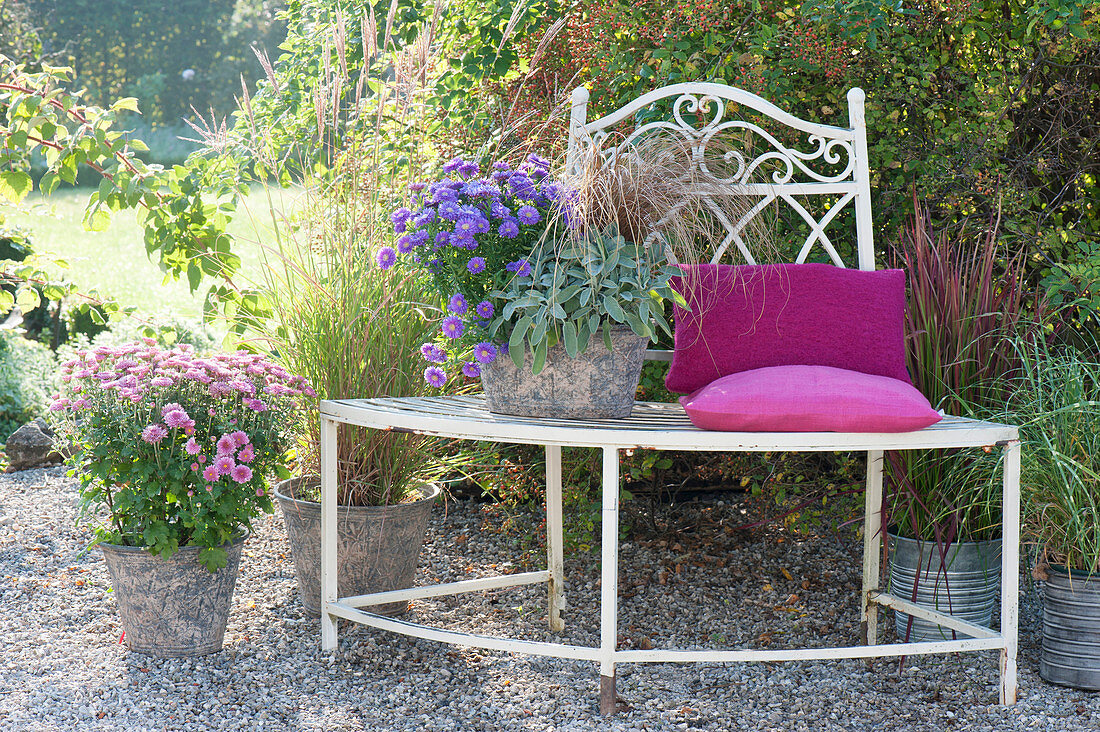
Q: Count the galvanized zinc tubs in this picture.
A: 2